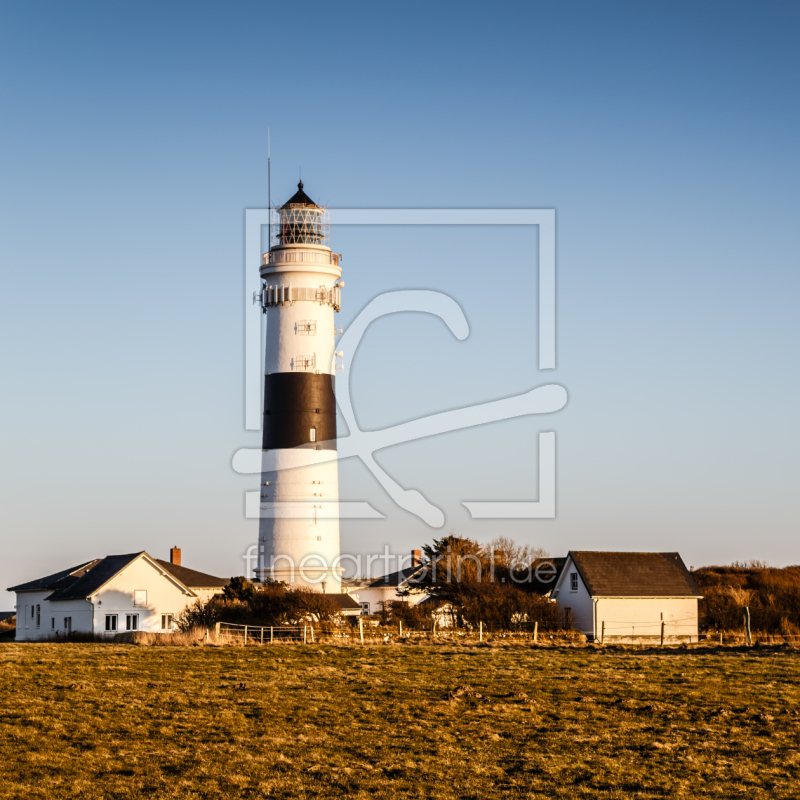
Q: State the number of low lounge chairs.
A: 0